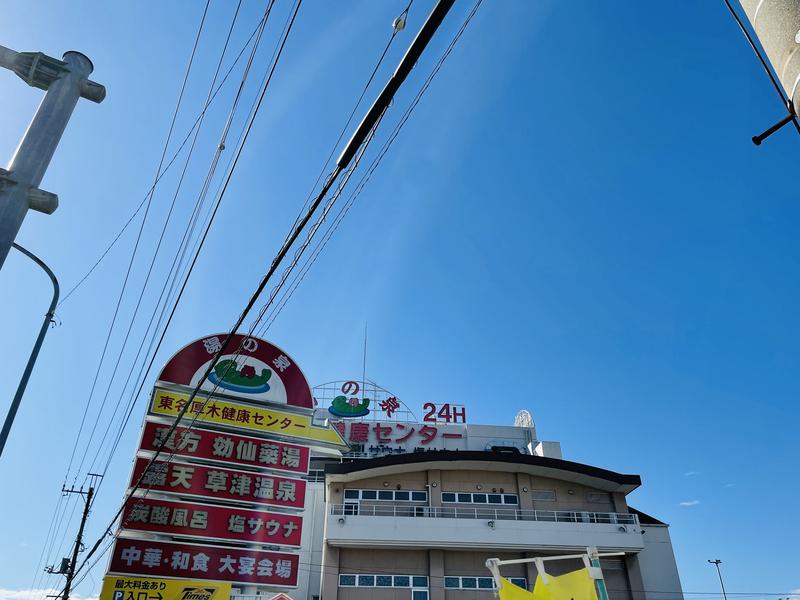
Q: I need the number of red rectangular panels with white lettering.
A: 4